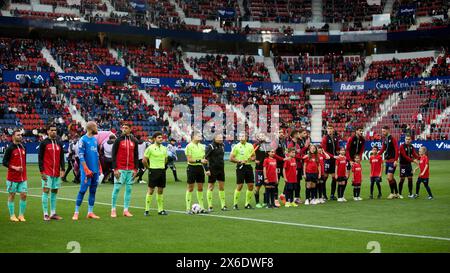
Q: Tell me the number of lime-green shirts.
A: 3